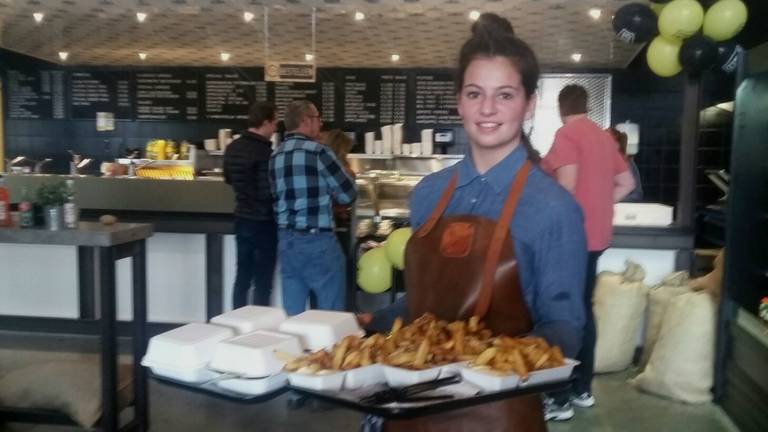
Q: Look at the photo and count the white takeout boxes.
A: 4